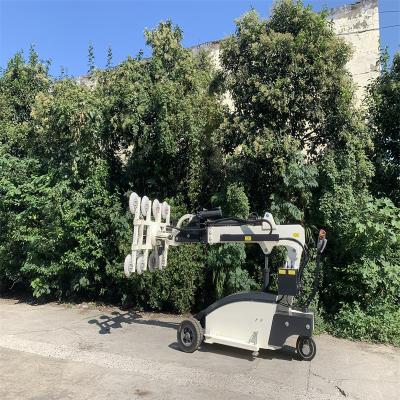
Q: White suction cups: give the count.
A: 8